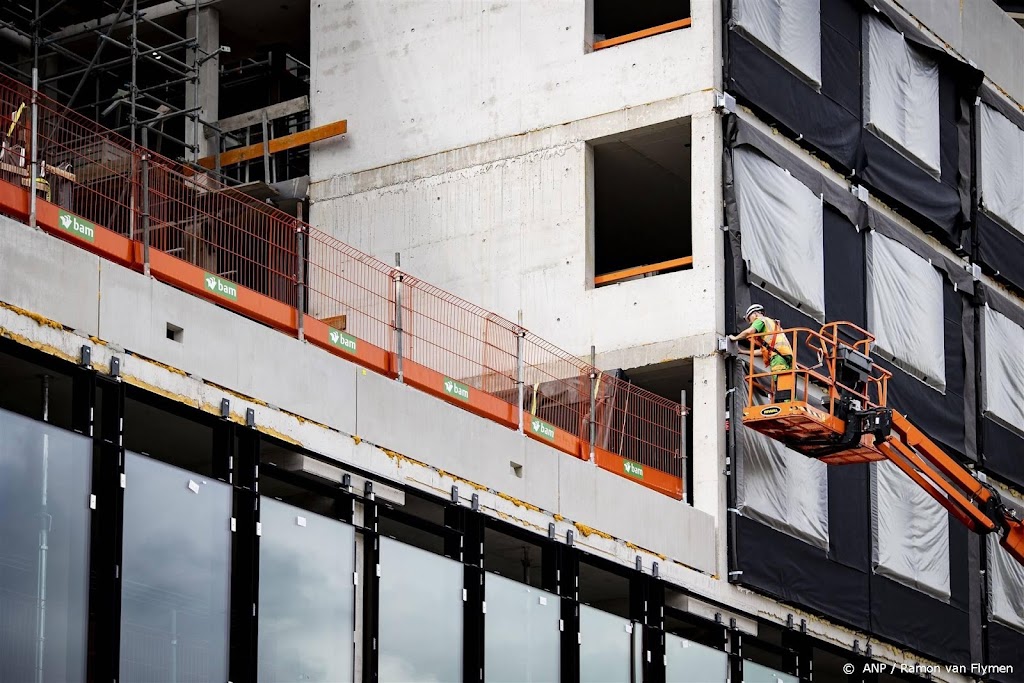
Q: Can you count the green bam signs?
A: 6